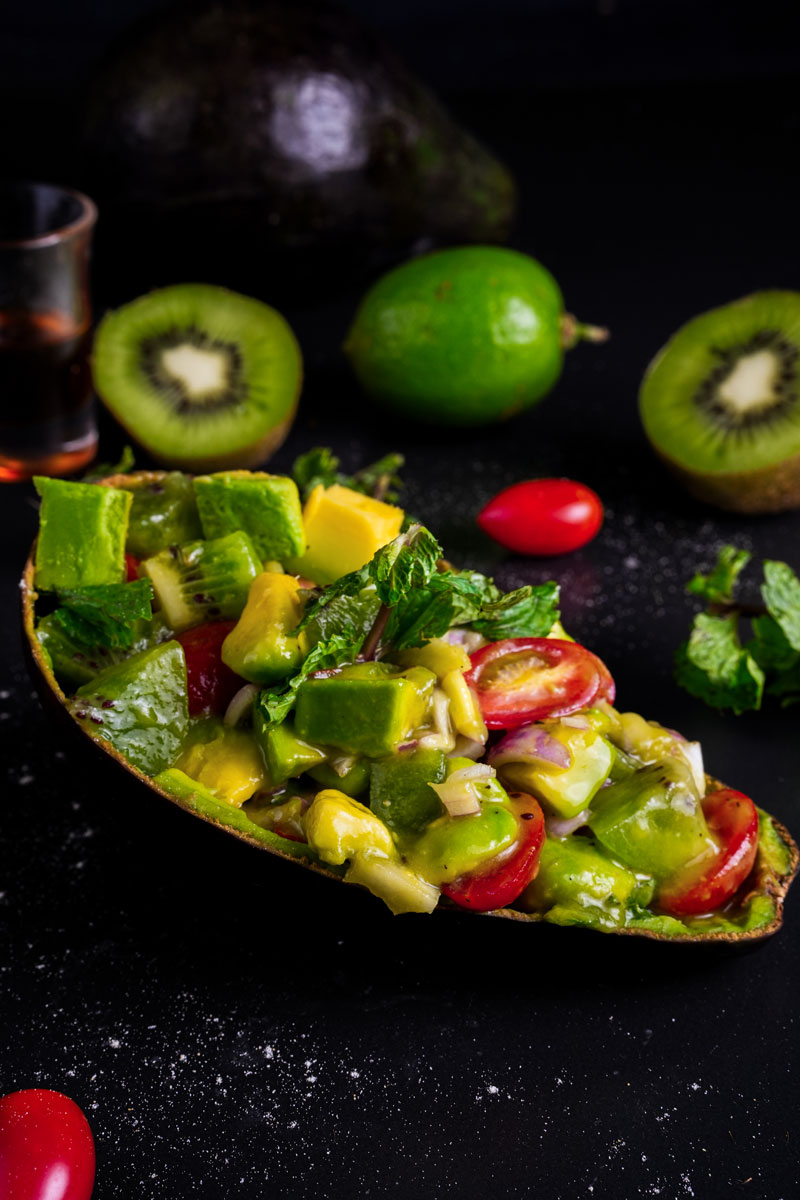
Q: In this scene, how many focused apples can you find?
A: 0